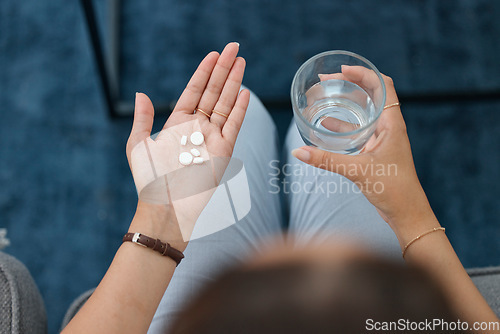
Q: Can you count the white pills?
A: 5